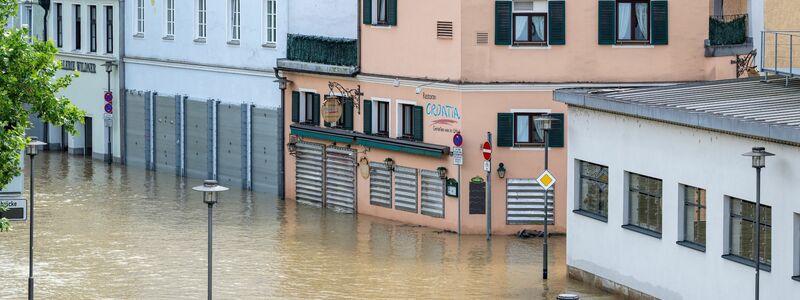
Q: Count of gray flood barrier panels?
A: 5